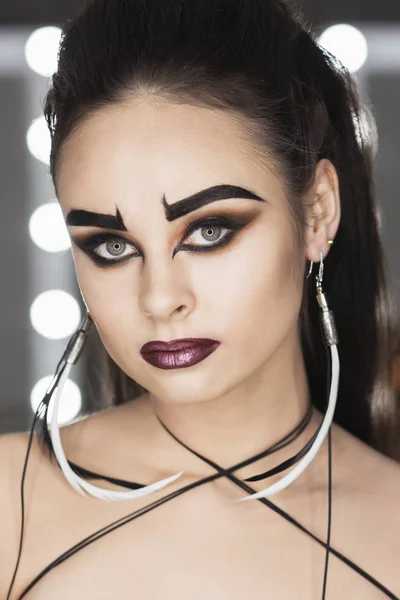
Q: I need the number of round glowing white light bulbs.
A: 6